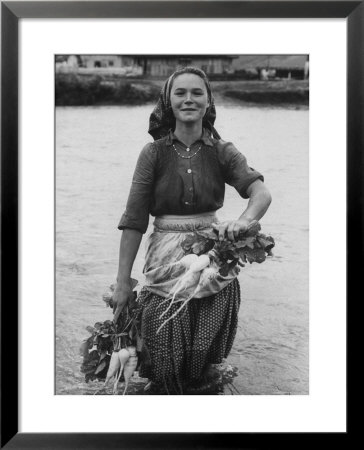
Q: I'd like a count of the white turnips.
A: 7